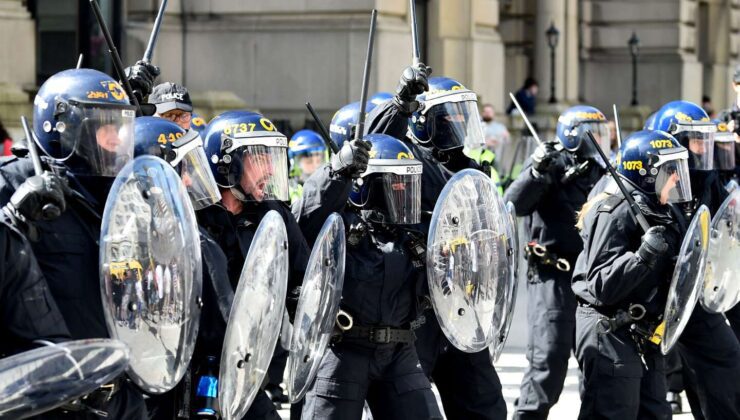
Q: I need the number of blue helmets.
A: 14